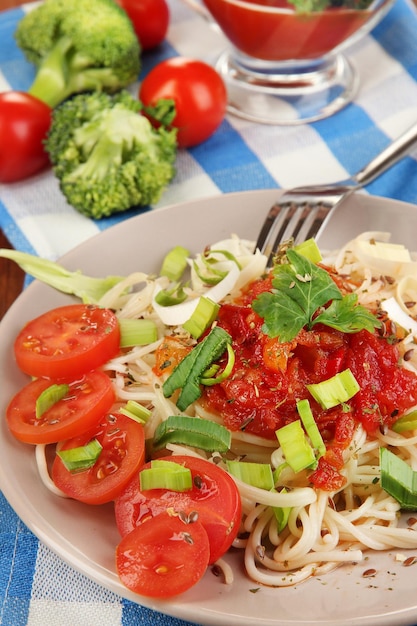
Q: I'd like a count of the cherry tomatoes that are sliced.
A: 5